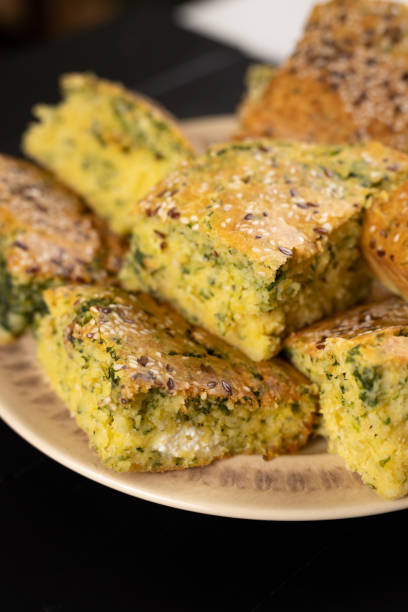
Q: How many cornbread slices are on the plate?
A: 7